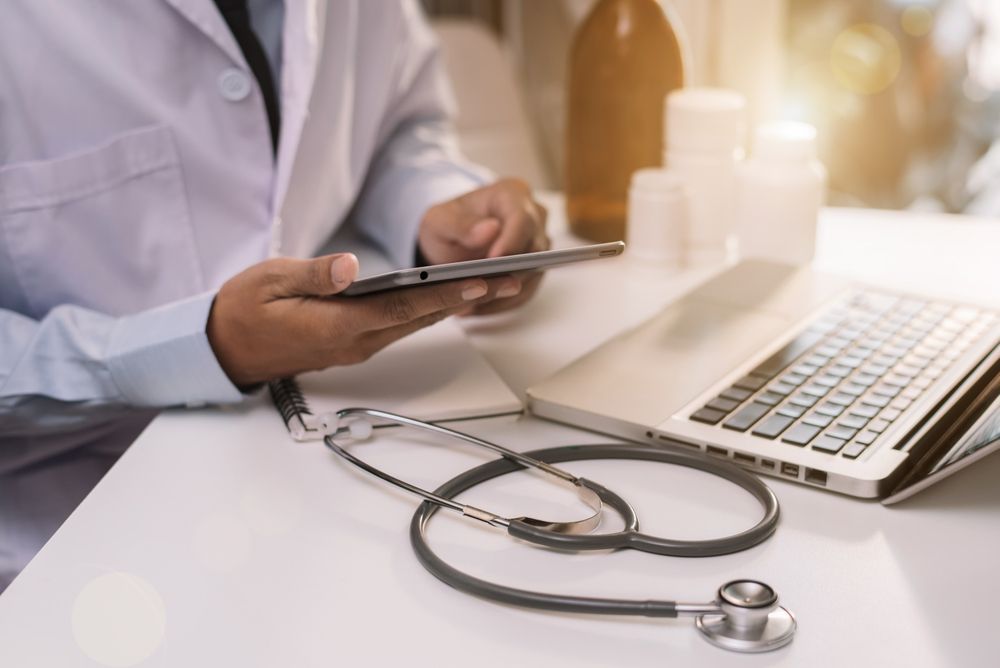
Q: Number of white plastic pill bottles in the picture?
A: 3